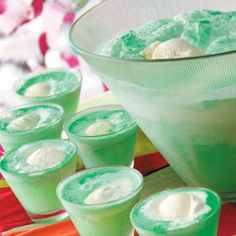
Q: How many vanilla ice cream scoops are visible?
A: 7